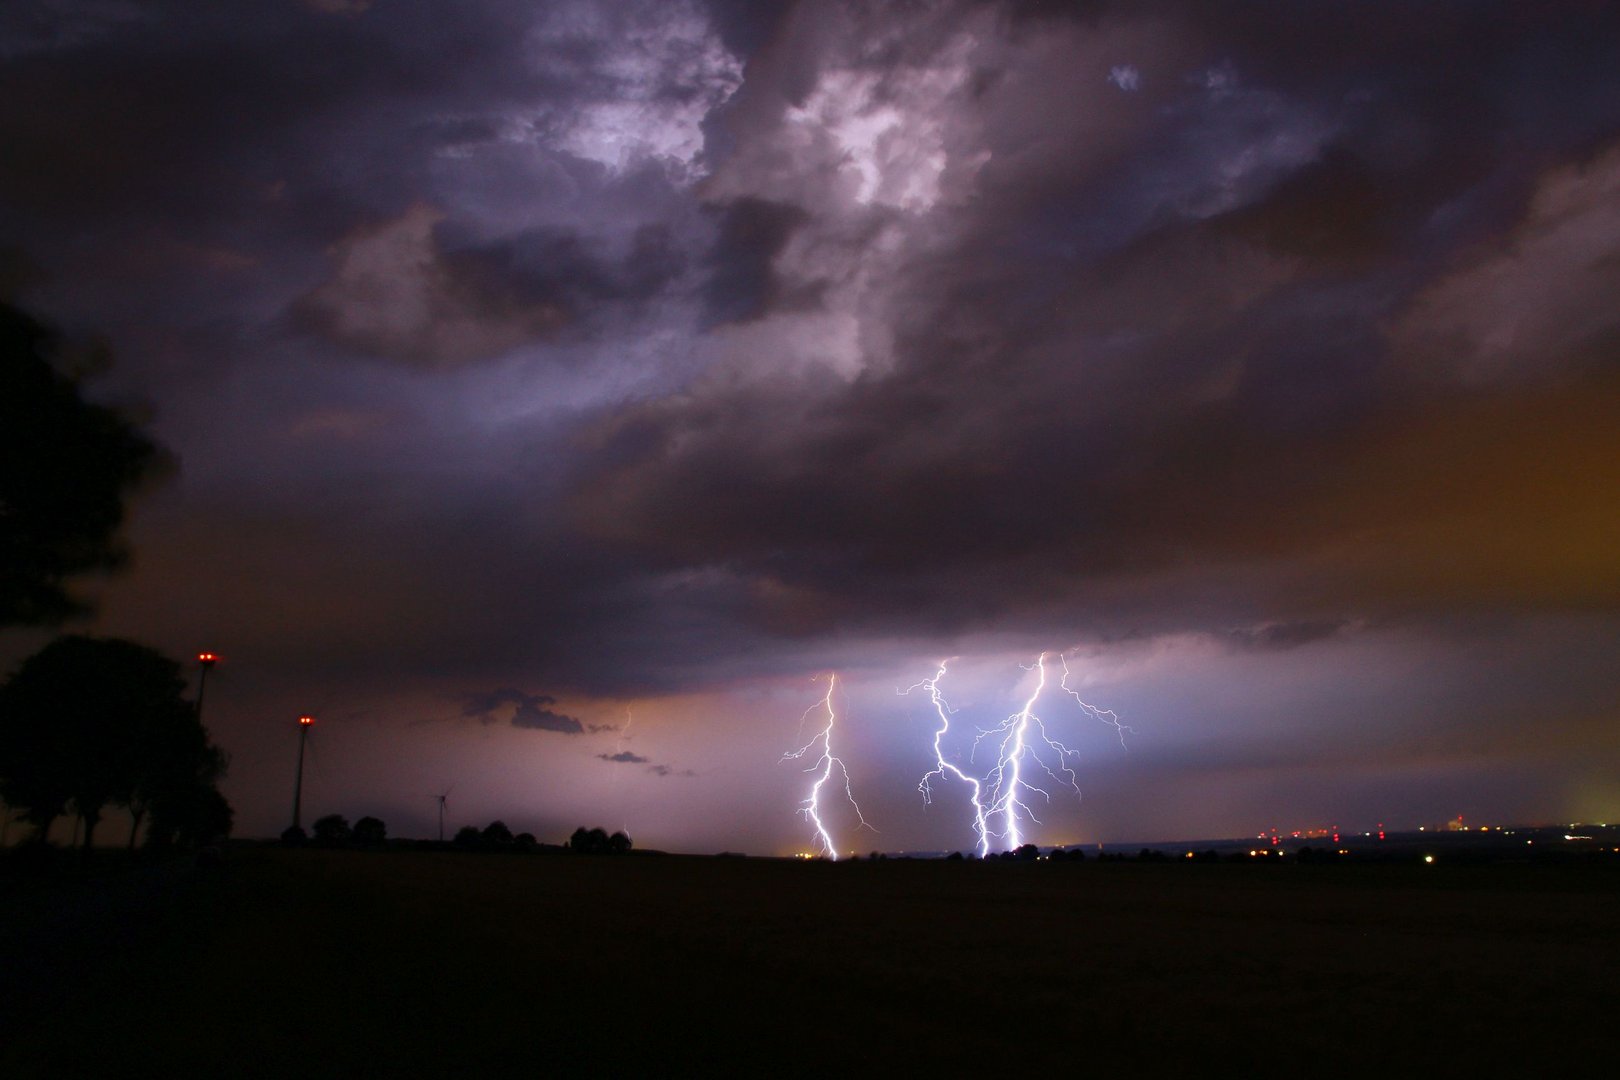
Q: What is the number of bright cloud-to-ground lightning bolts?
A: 3